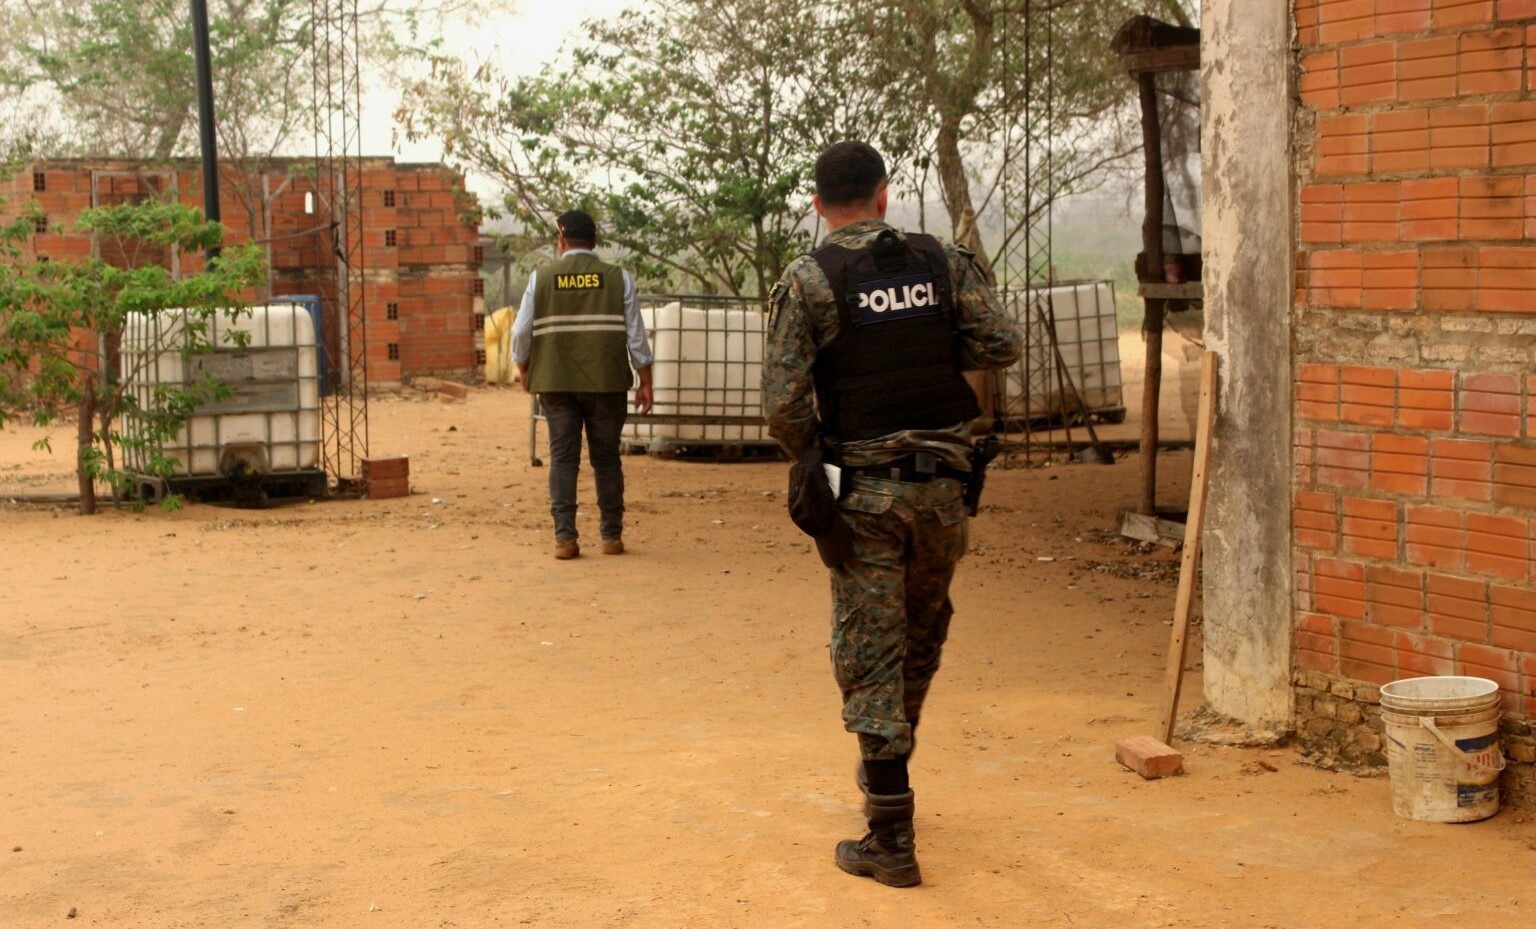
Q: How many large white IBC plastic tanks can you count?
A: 3